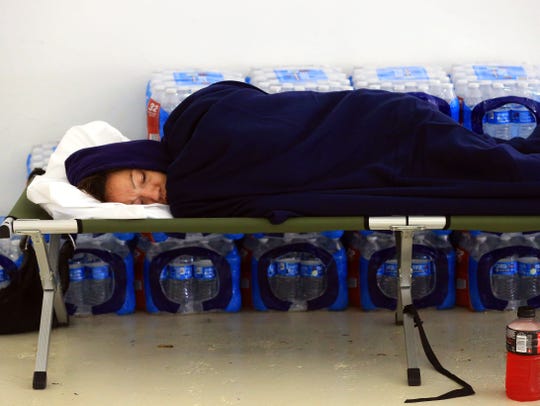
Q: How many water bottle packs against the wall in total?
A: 11